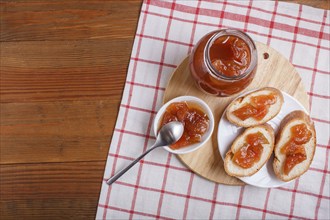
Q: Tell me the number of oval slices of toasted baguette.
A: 3